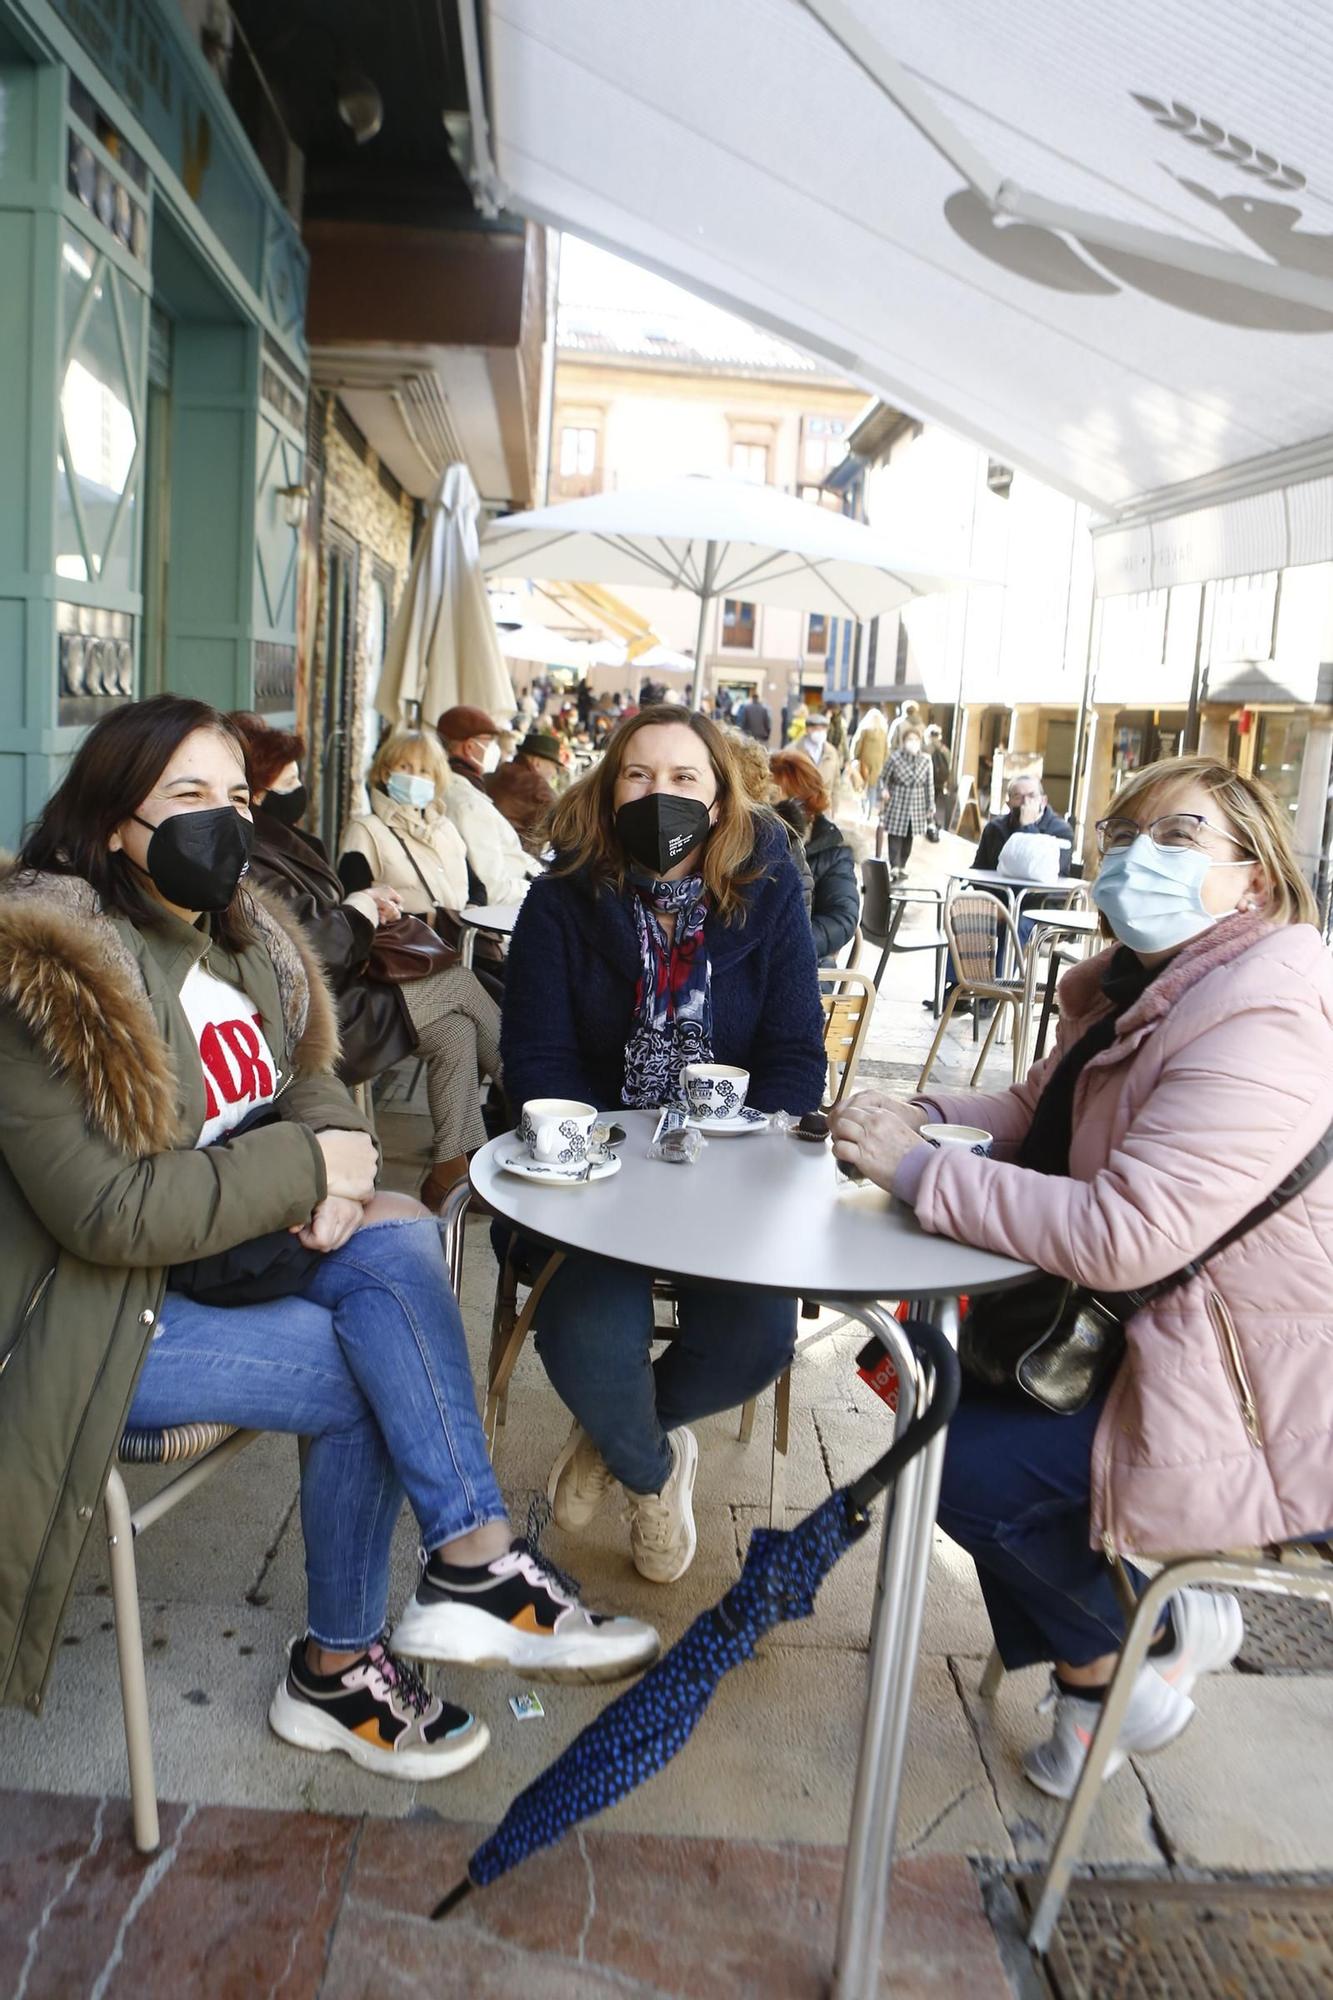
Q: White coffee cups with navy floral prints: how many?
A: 3